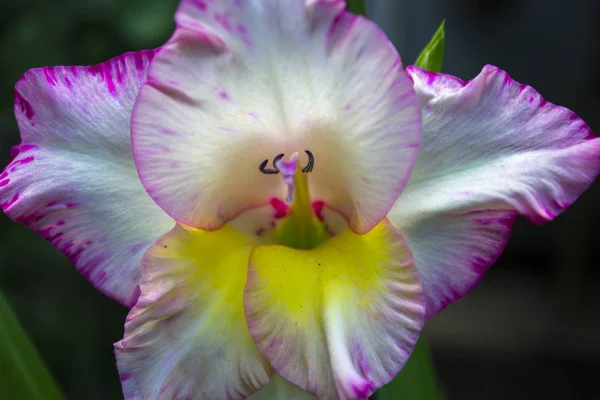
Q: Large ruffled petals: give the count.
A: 5